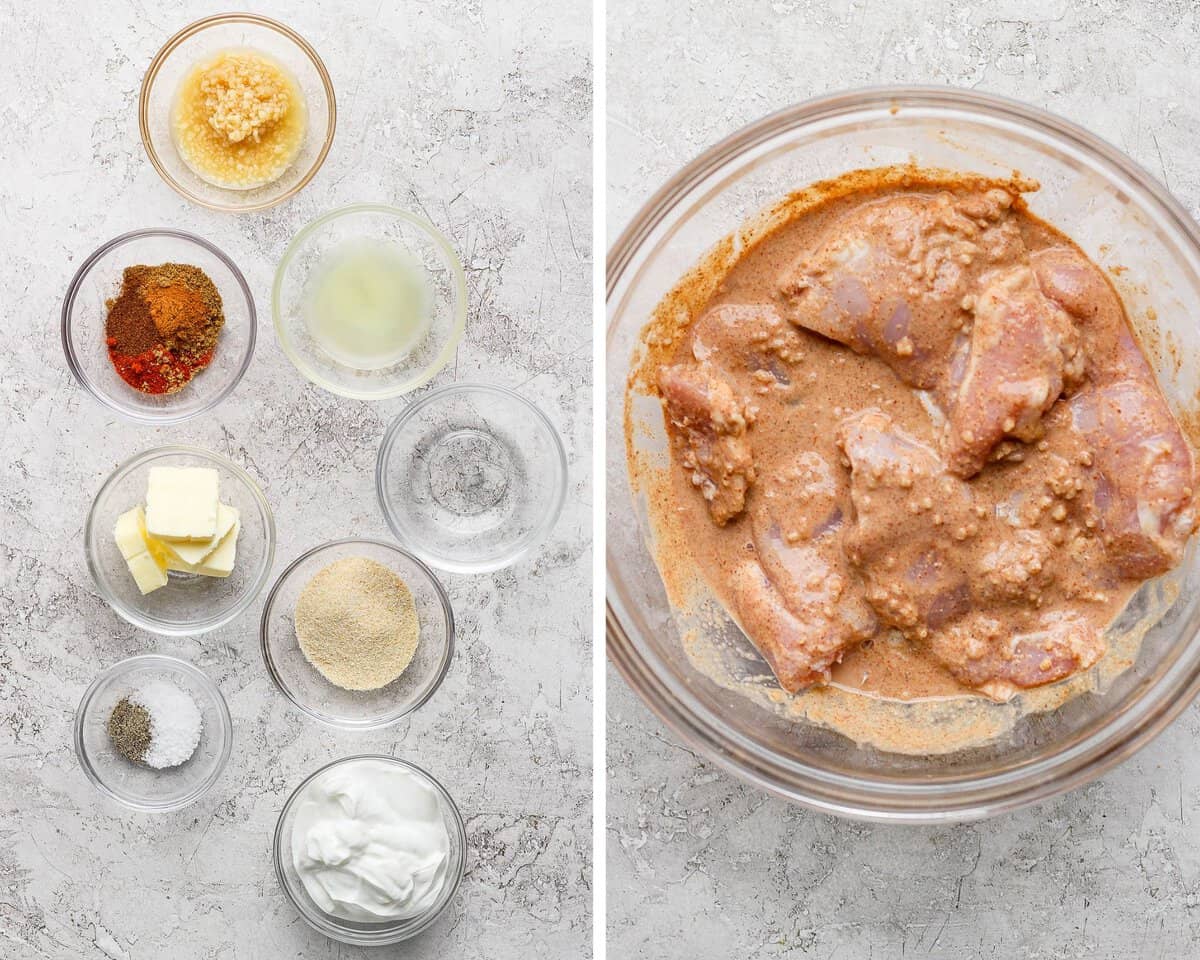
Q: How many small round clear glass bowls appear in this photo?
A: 8